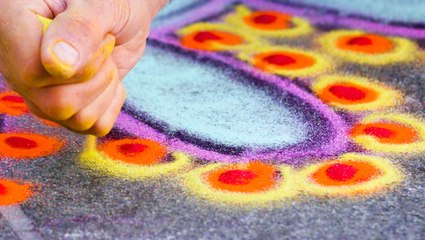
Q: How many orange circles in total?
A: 12